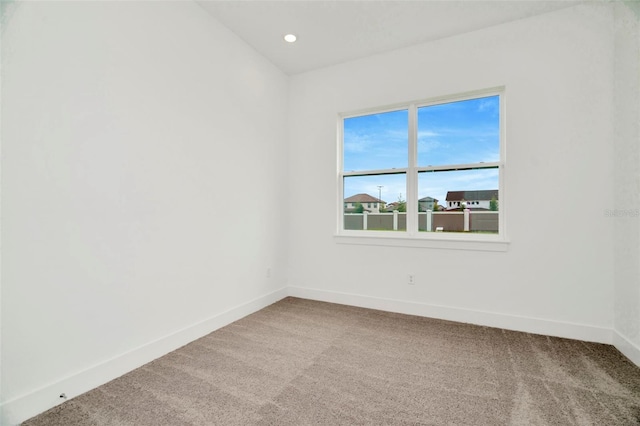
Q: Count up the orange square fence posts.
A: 0